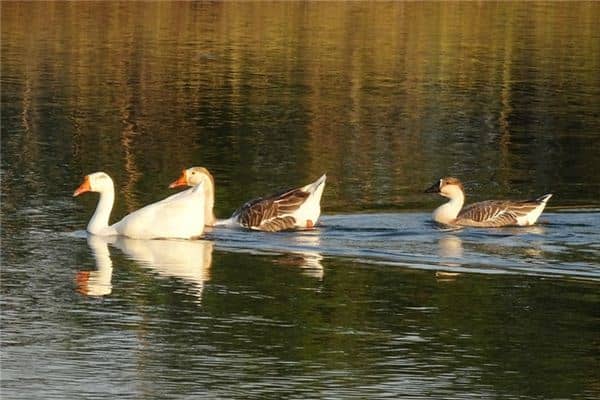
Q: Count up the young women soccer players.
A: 0